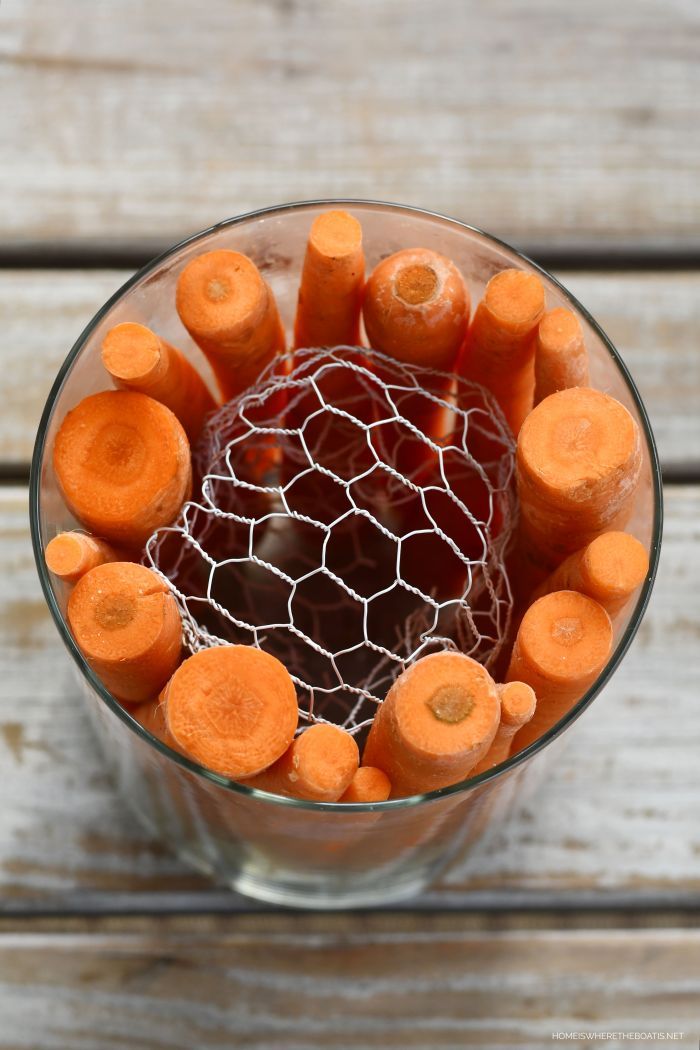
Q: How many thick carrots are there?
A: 8